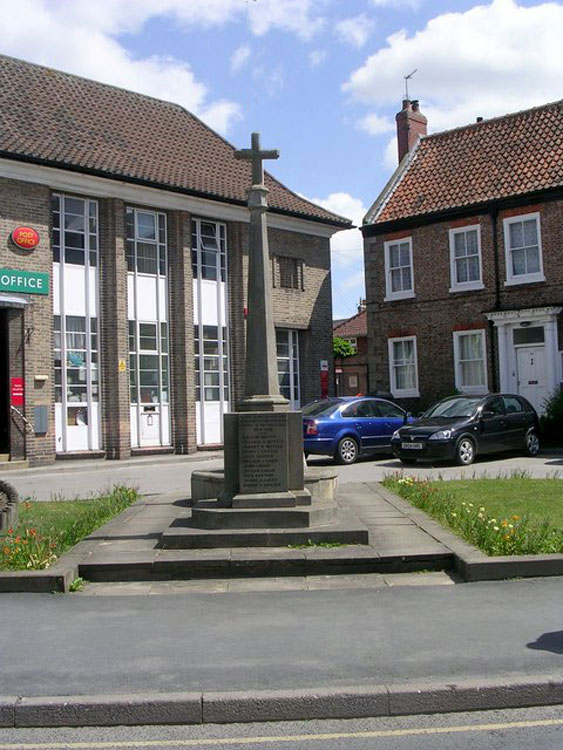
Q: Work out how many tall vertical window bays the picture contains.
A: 3